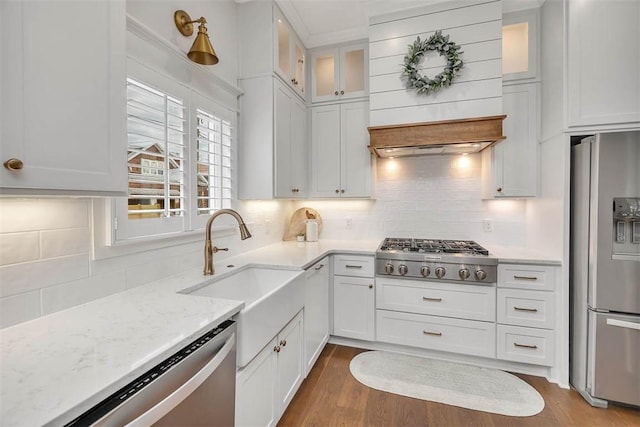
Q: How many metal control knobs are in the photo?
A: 6